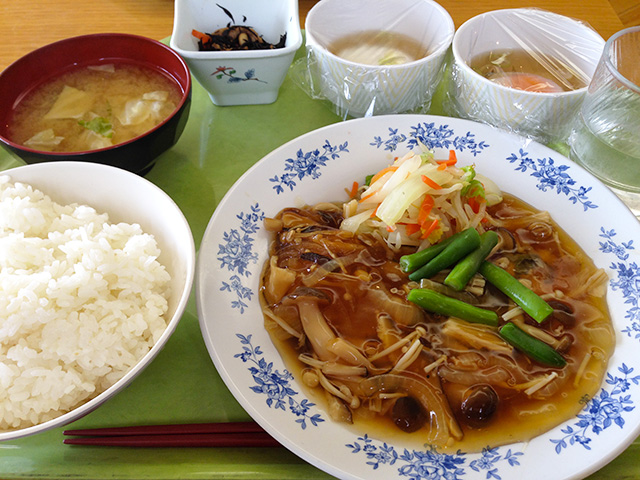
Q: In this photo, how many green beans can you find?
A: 6